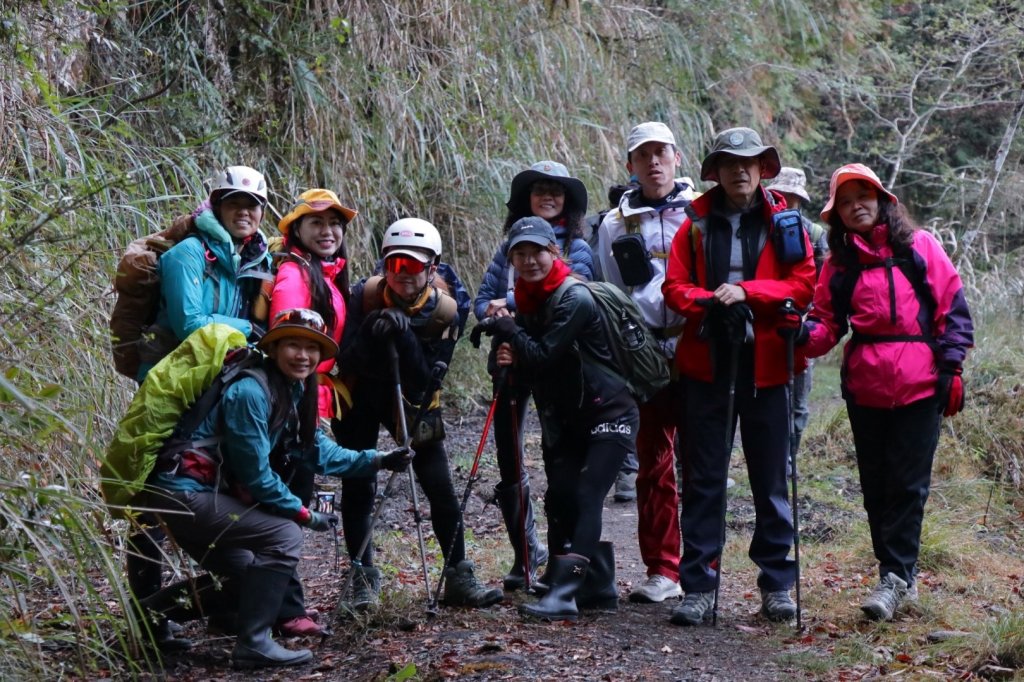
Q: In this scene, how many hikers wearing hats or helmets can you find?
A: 10